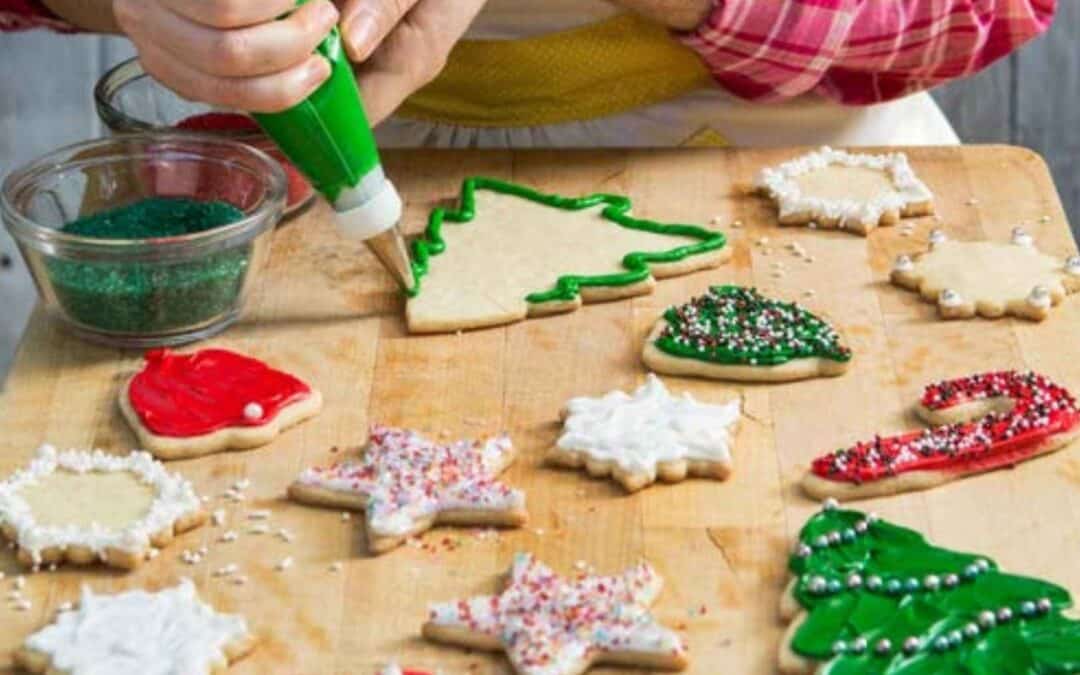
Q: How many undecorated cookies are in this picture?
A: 0